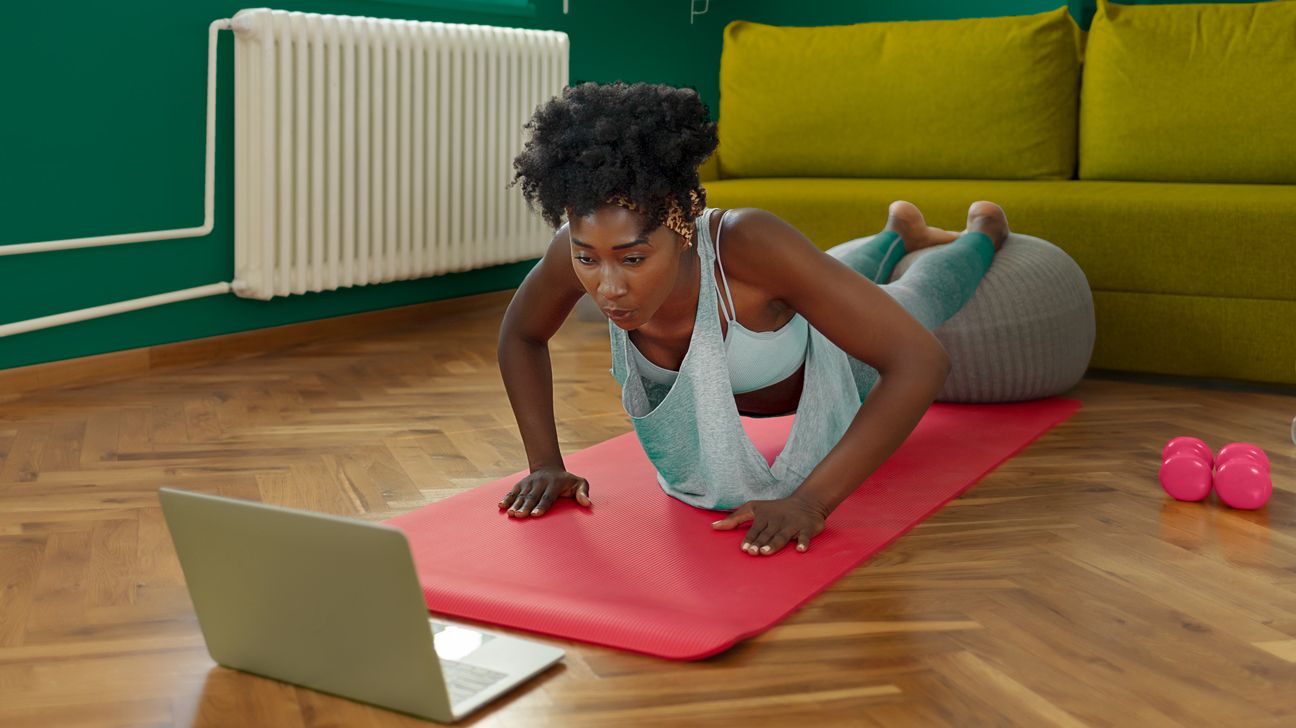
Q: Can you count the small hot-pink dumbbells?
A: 2